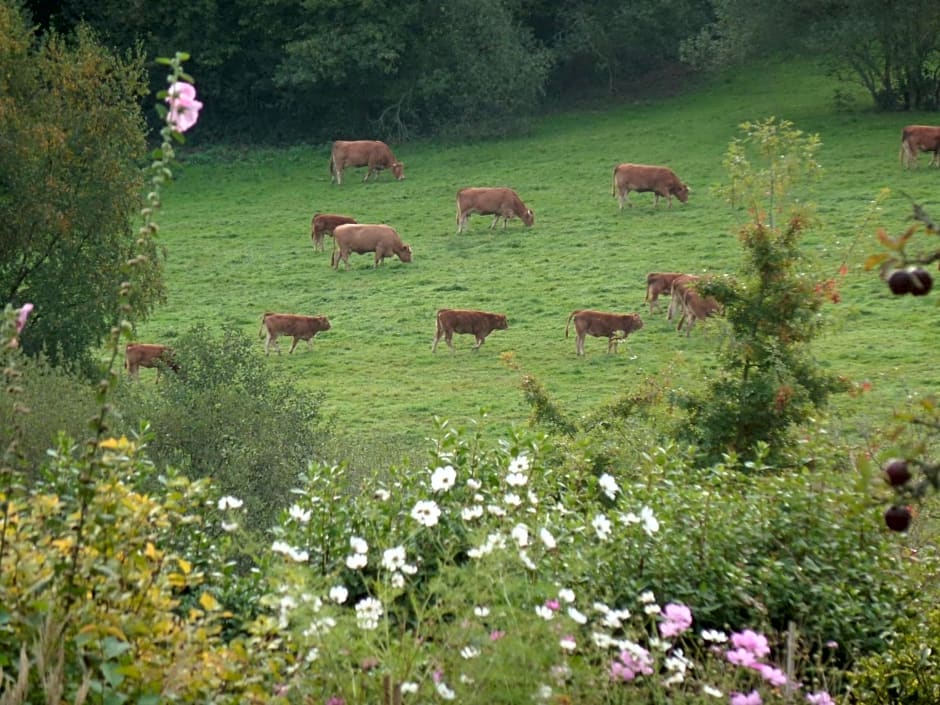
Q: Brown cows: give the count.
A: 13